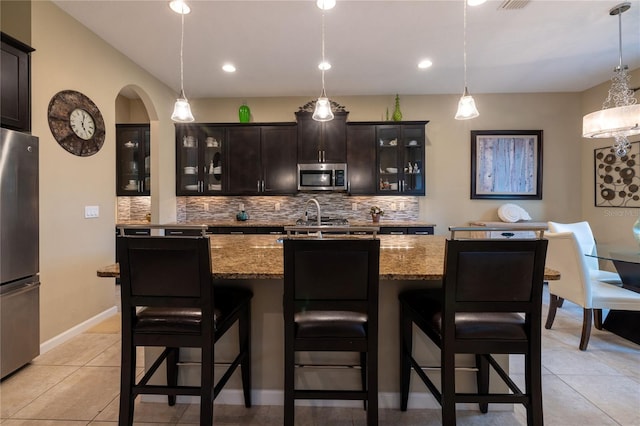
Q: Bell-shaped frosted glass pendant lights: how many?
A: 3